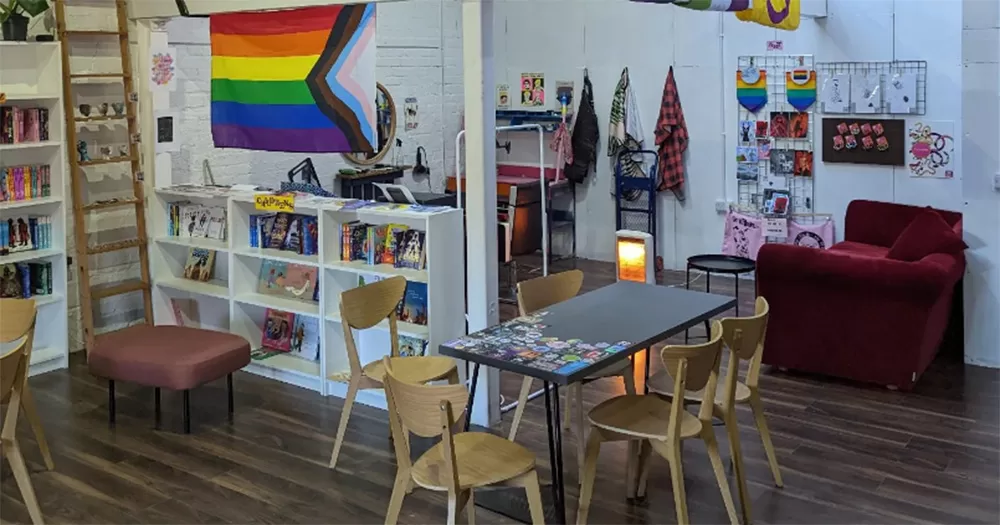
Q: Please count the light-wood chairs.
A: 7